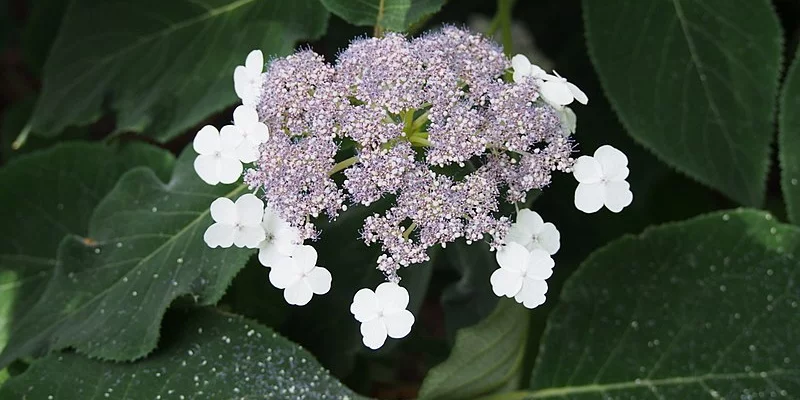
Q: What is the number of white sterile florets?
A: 13